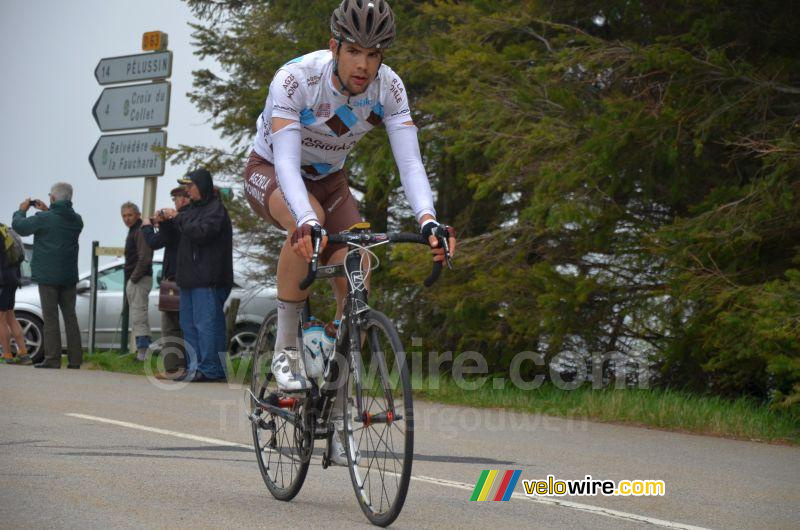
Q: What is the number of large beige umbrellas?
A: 0